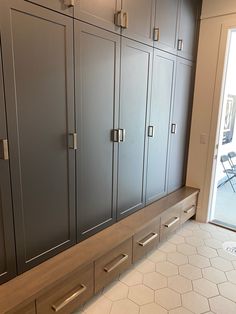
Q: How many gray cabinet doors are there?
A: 11